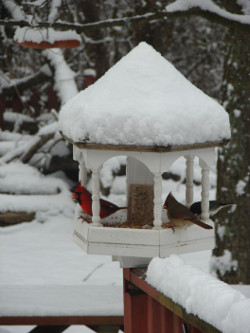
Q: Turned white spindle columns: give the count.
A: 5